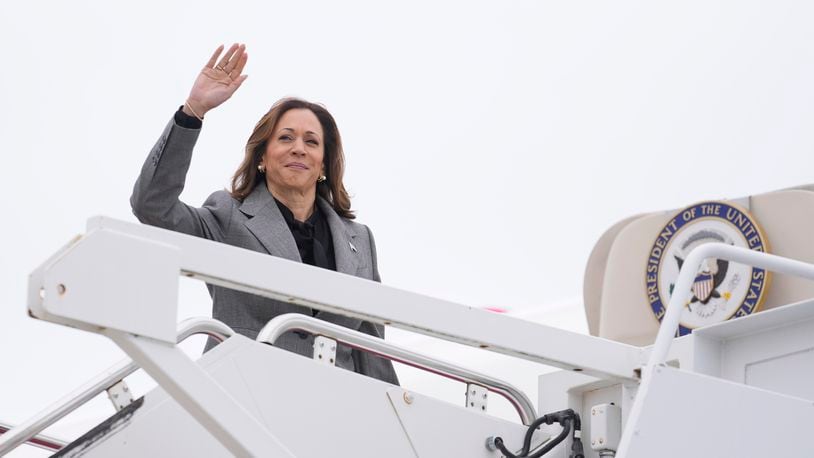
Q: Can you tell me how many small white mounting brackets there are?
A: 3